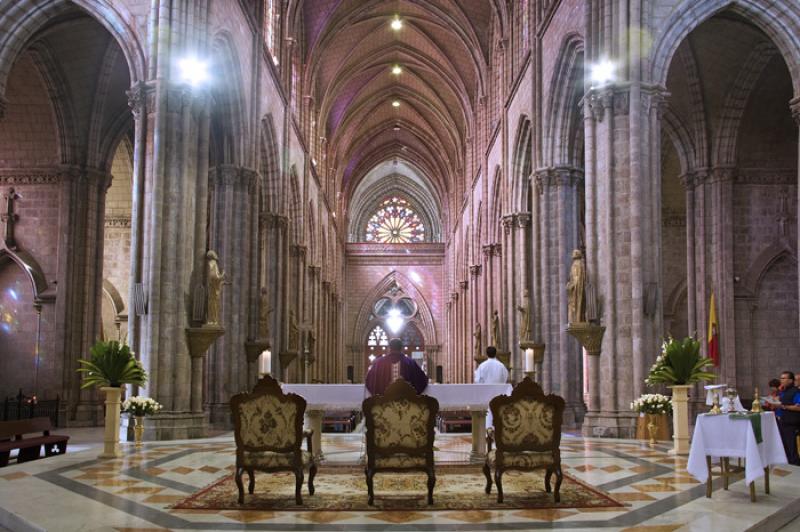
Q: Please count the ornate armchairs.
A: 3